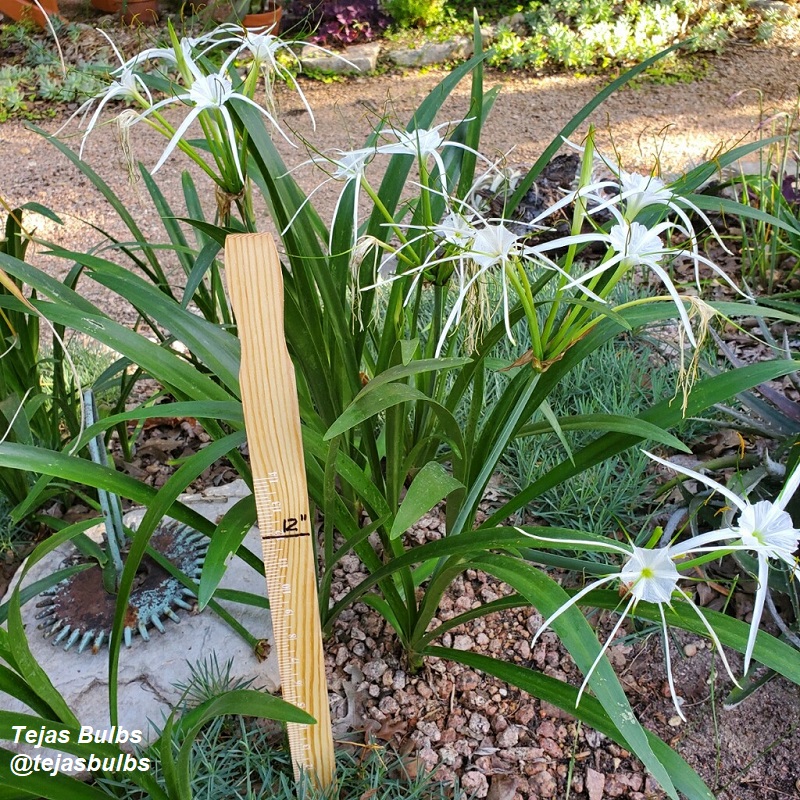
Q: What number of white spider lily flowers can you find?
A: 12